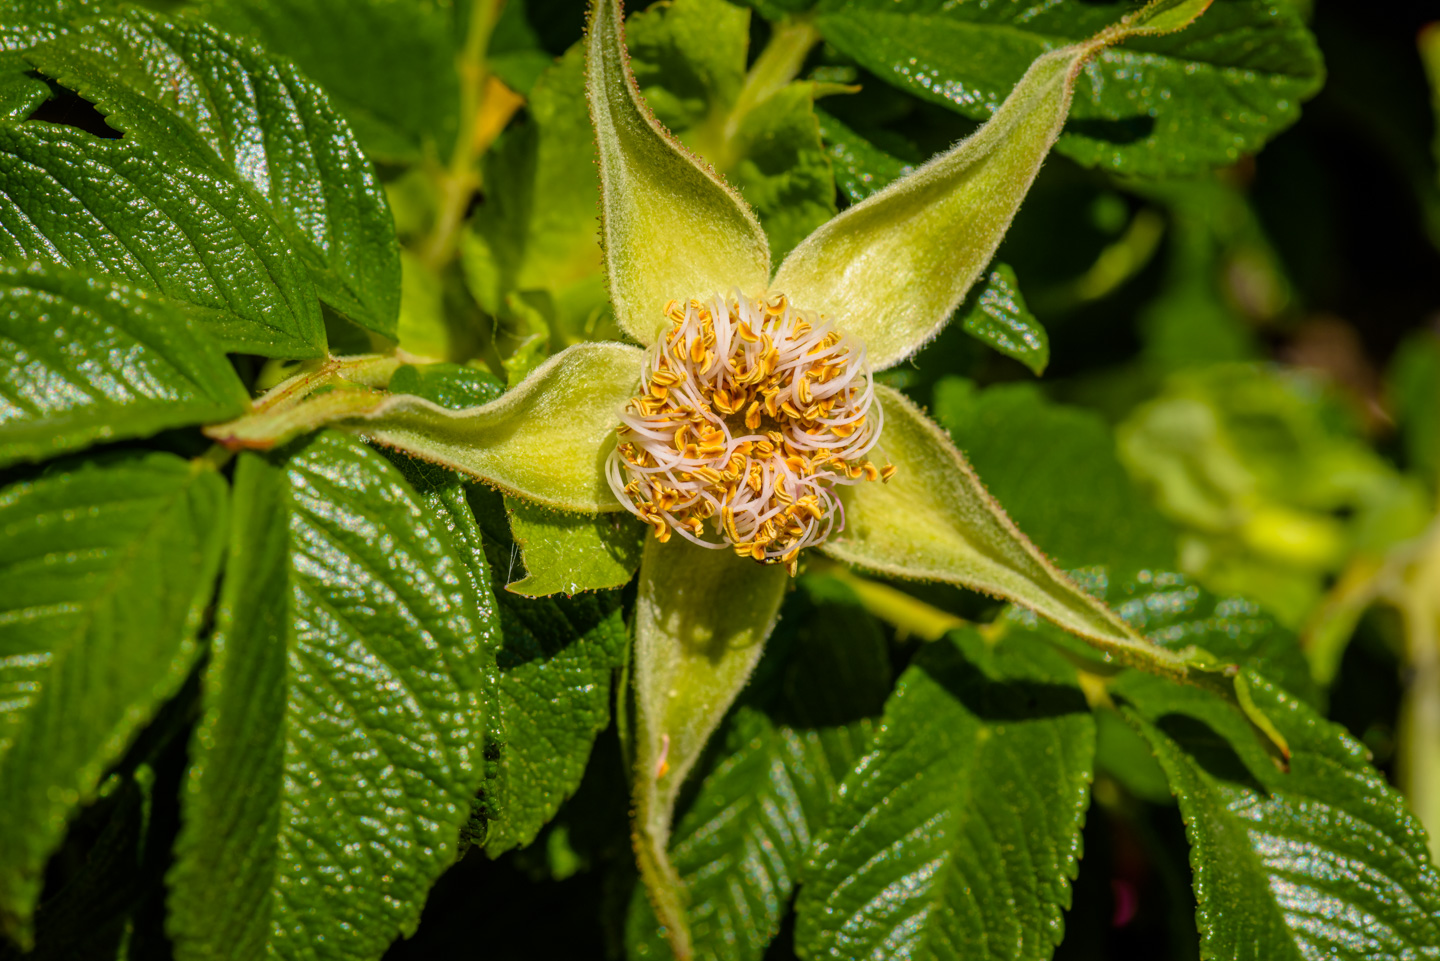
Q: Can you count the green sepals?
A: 5